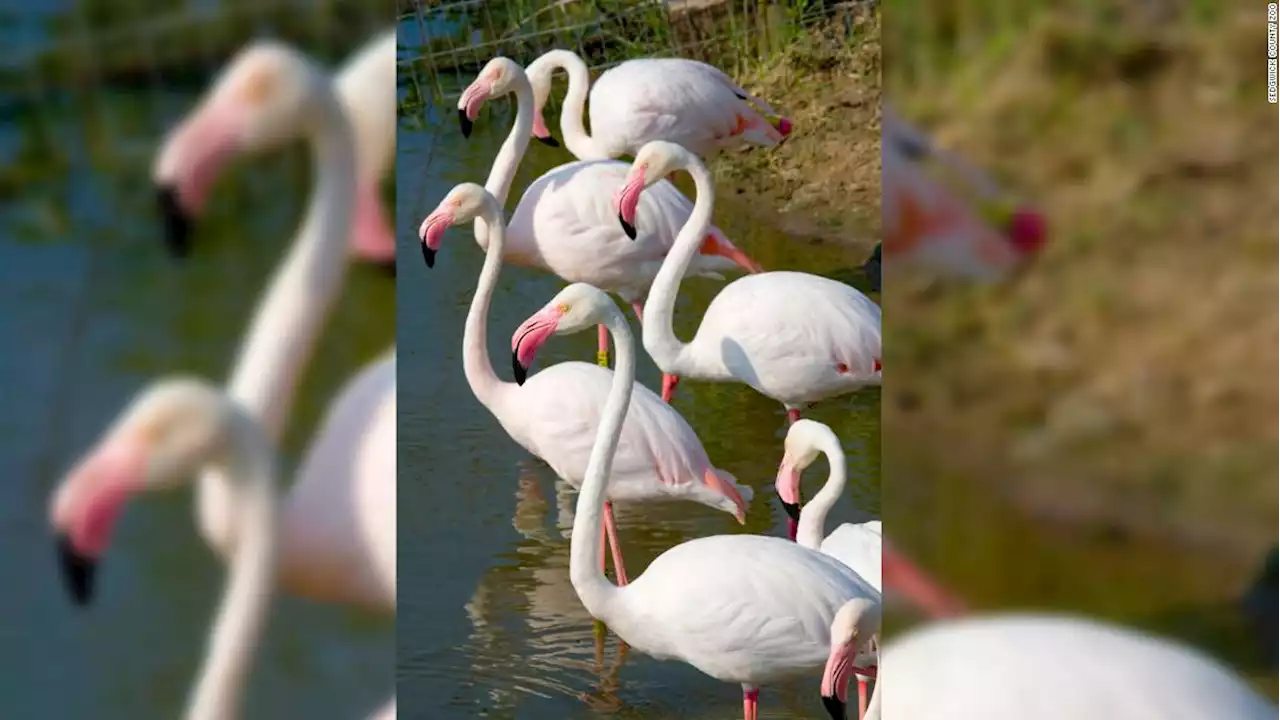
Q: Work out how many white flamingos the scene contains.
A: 7